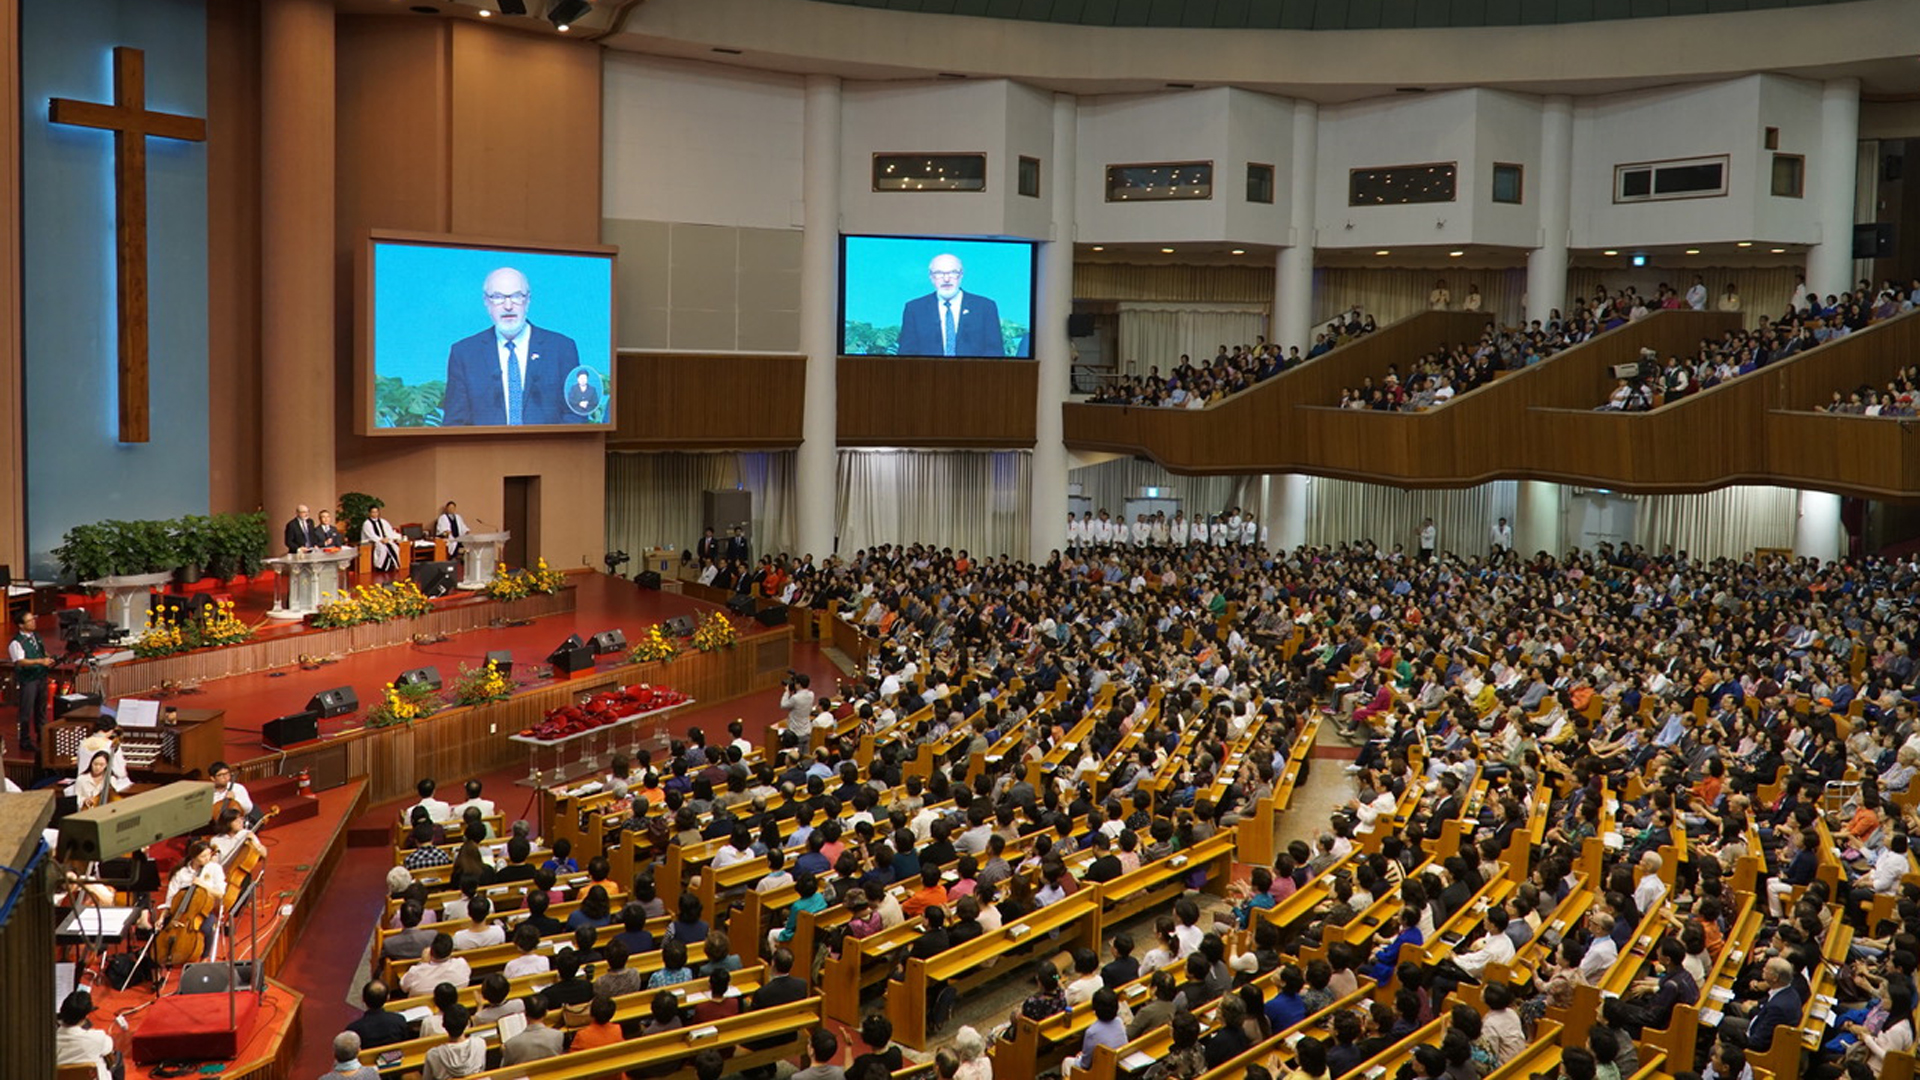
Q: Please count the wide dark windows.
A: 4